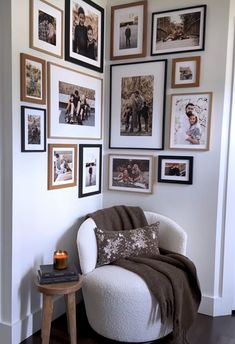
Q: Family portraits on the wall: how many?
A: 14